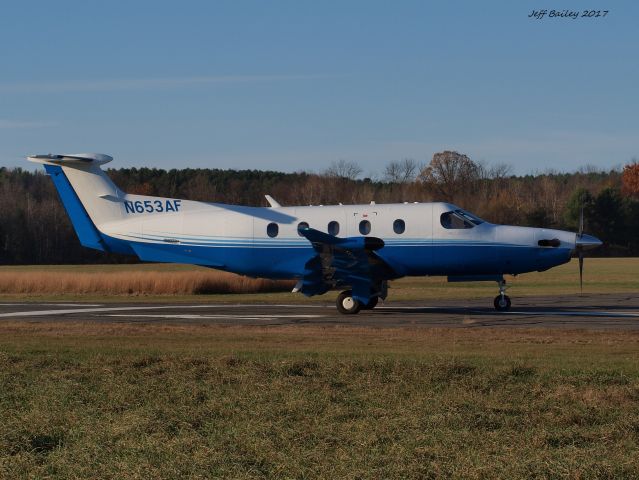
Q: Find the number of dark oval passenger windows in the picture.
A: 5